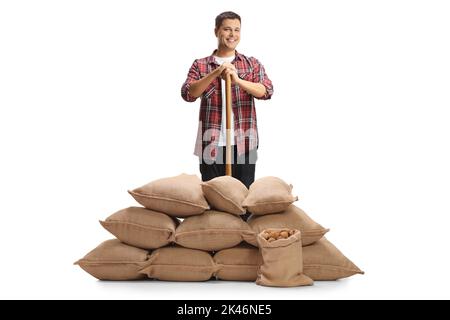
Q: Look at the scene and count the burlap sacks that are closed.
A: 10